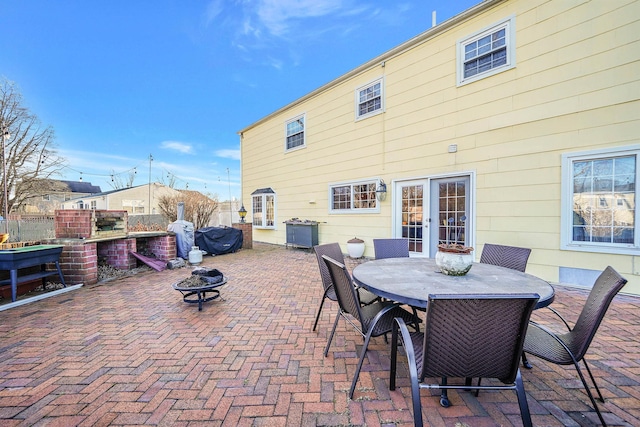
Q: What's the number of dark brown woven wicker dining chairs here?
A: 6